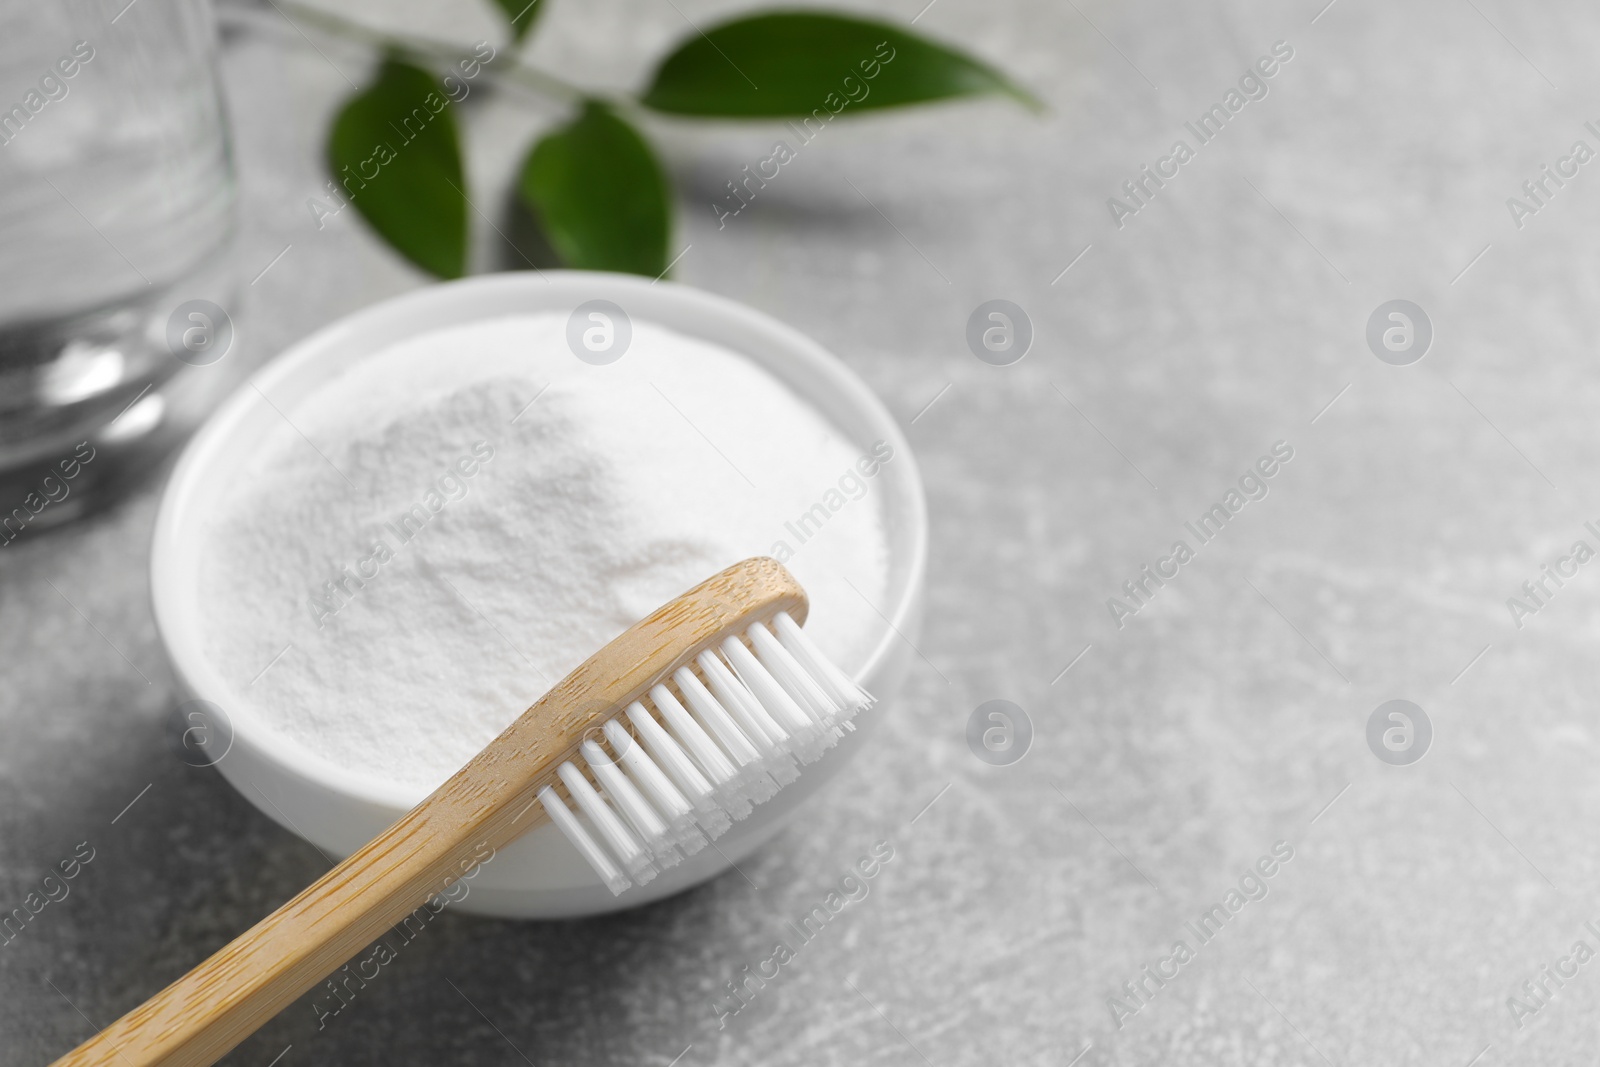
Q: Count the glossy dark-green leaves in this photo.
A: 4